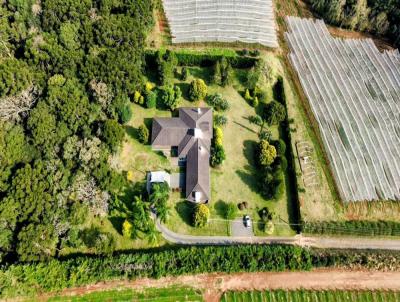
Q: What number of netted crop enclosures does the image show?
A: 2